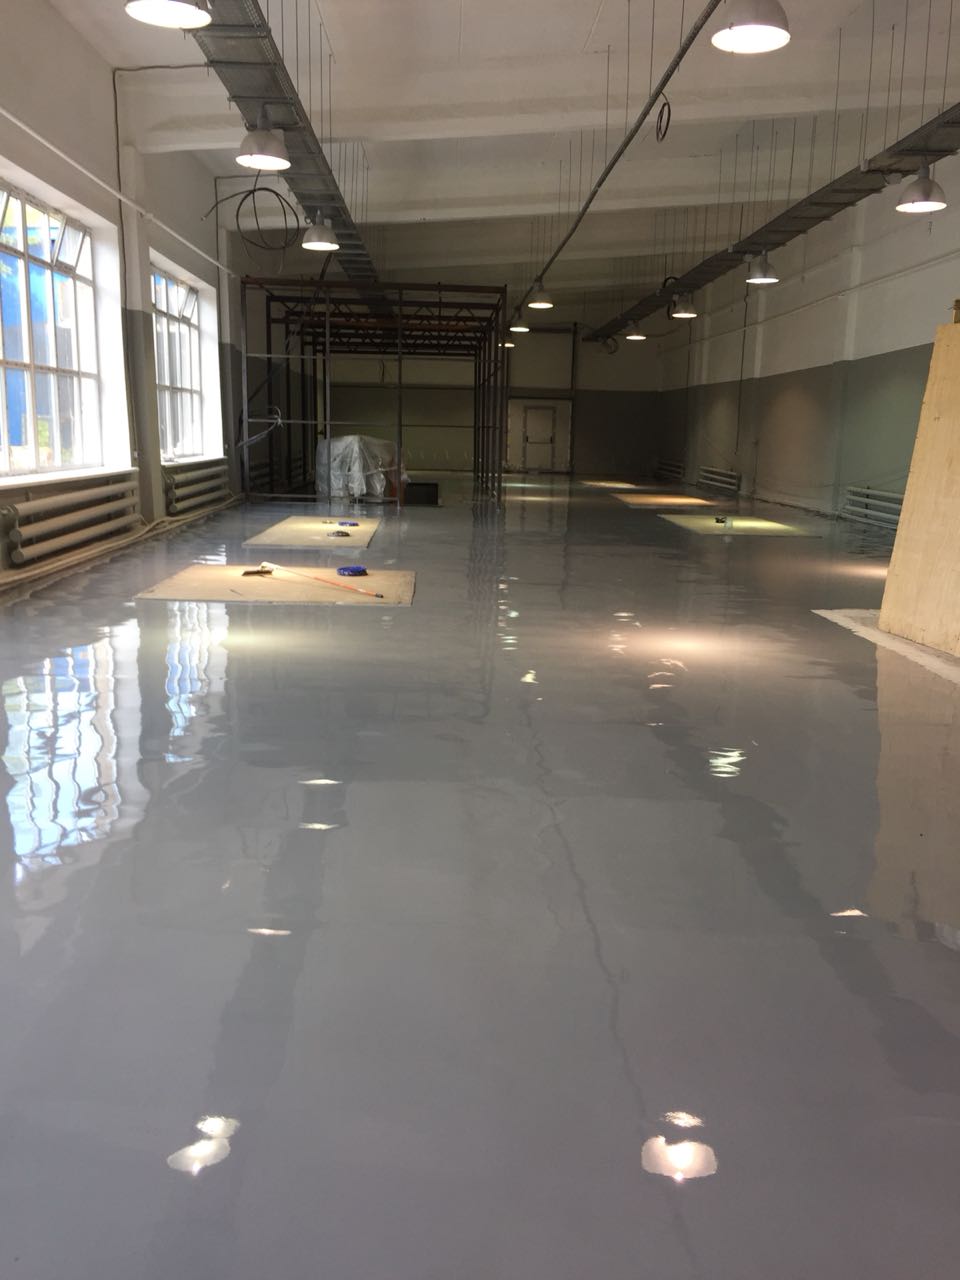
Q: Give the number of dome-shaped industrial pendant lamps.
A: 11